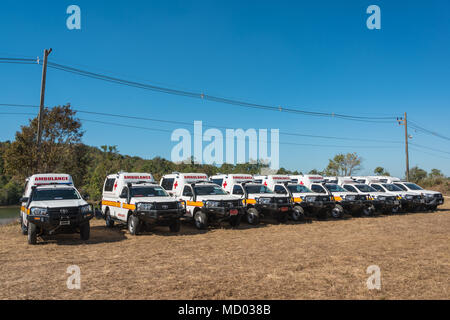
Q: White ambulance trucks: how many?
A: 9